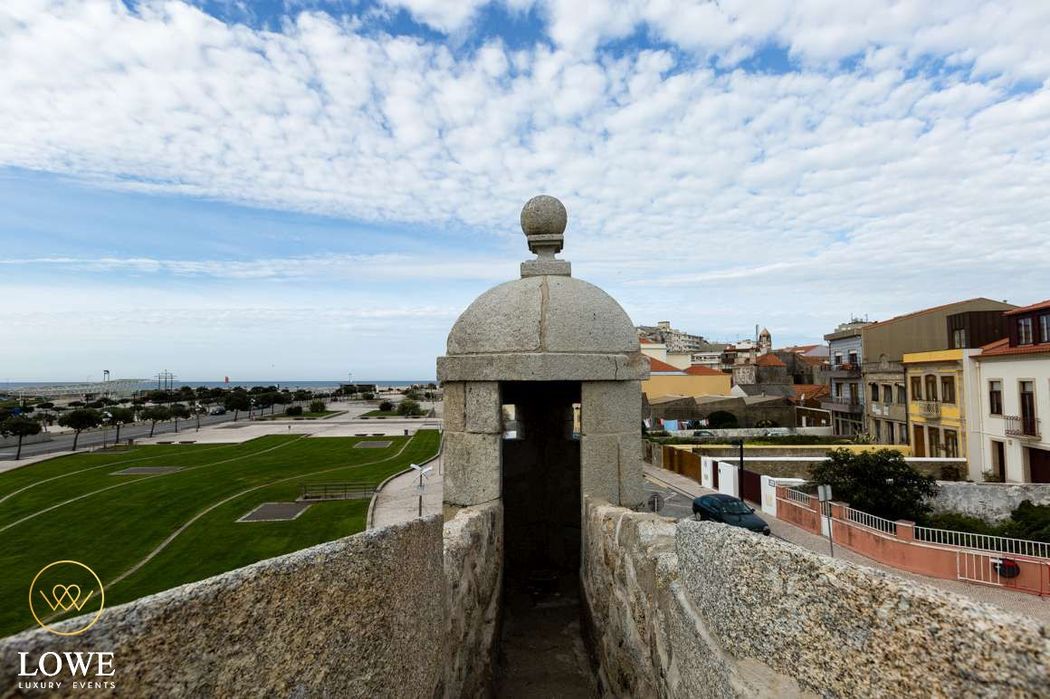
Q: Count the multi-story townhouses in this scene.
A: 4